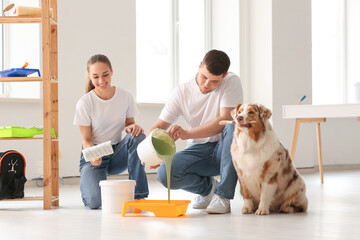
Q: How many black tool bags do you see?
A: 1